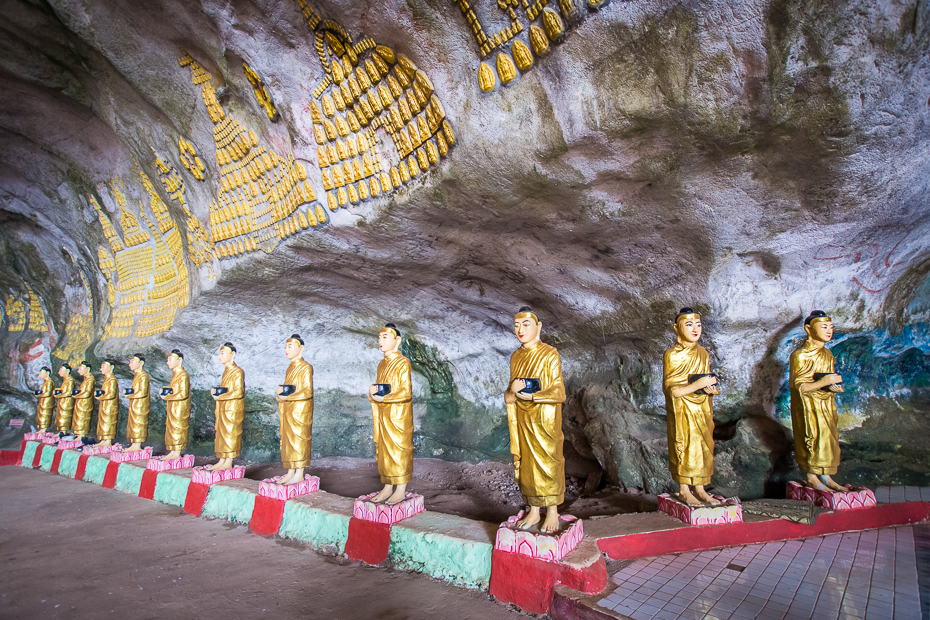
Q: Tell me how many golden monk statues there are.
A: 12